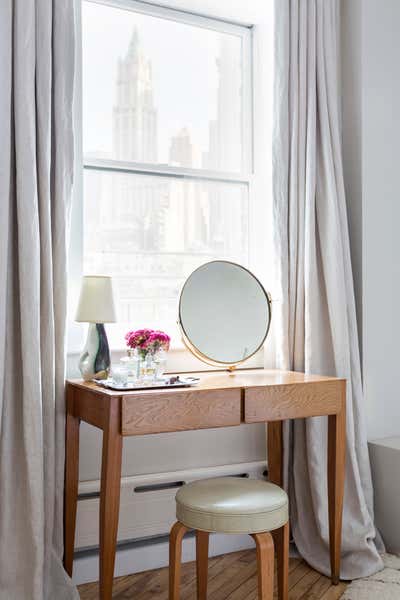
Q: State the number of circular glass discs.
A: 1